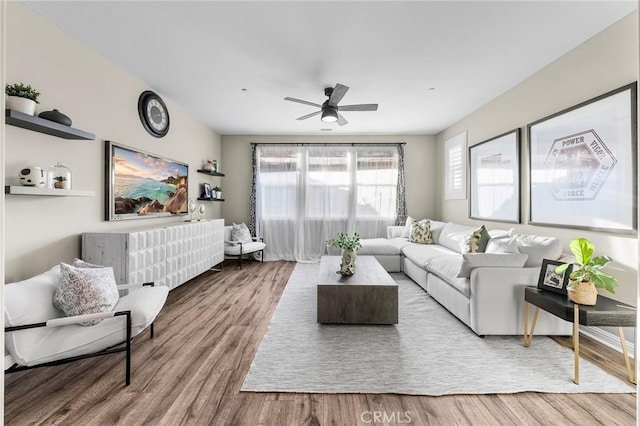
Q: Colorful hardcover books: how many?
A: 0